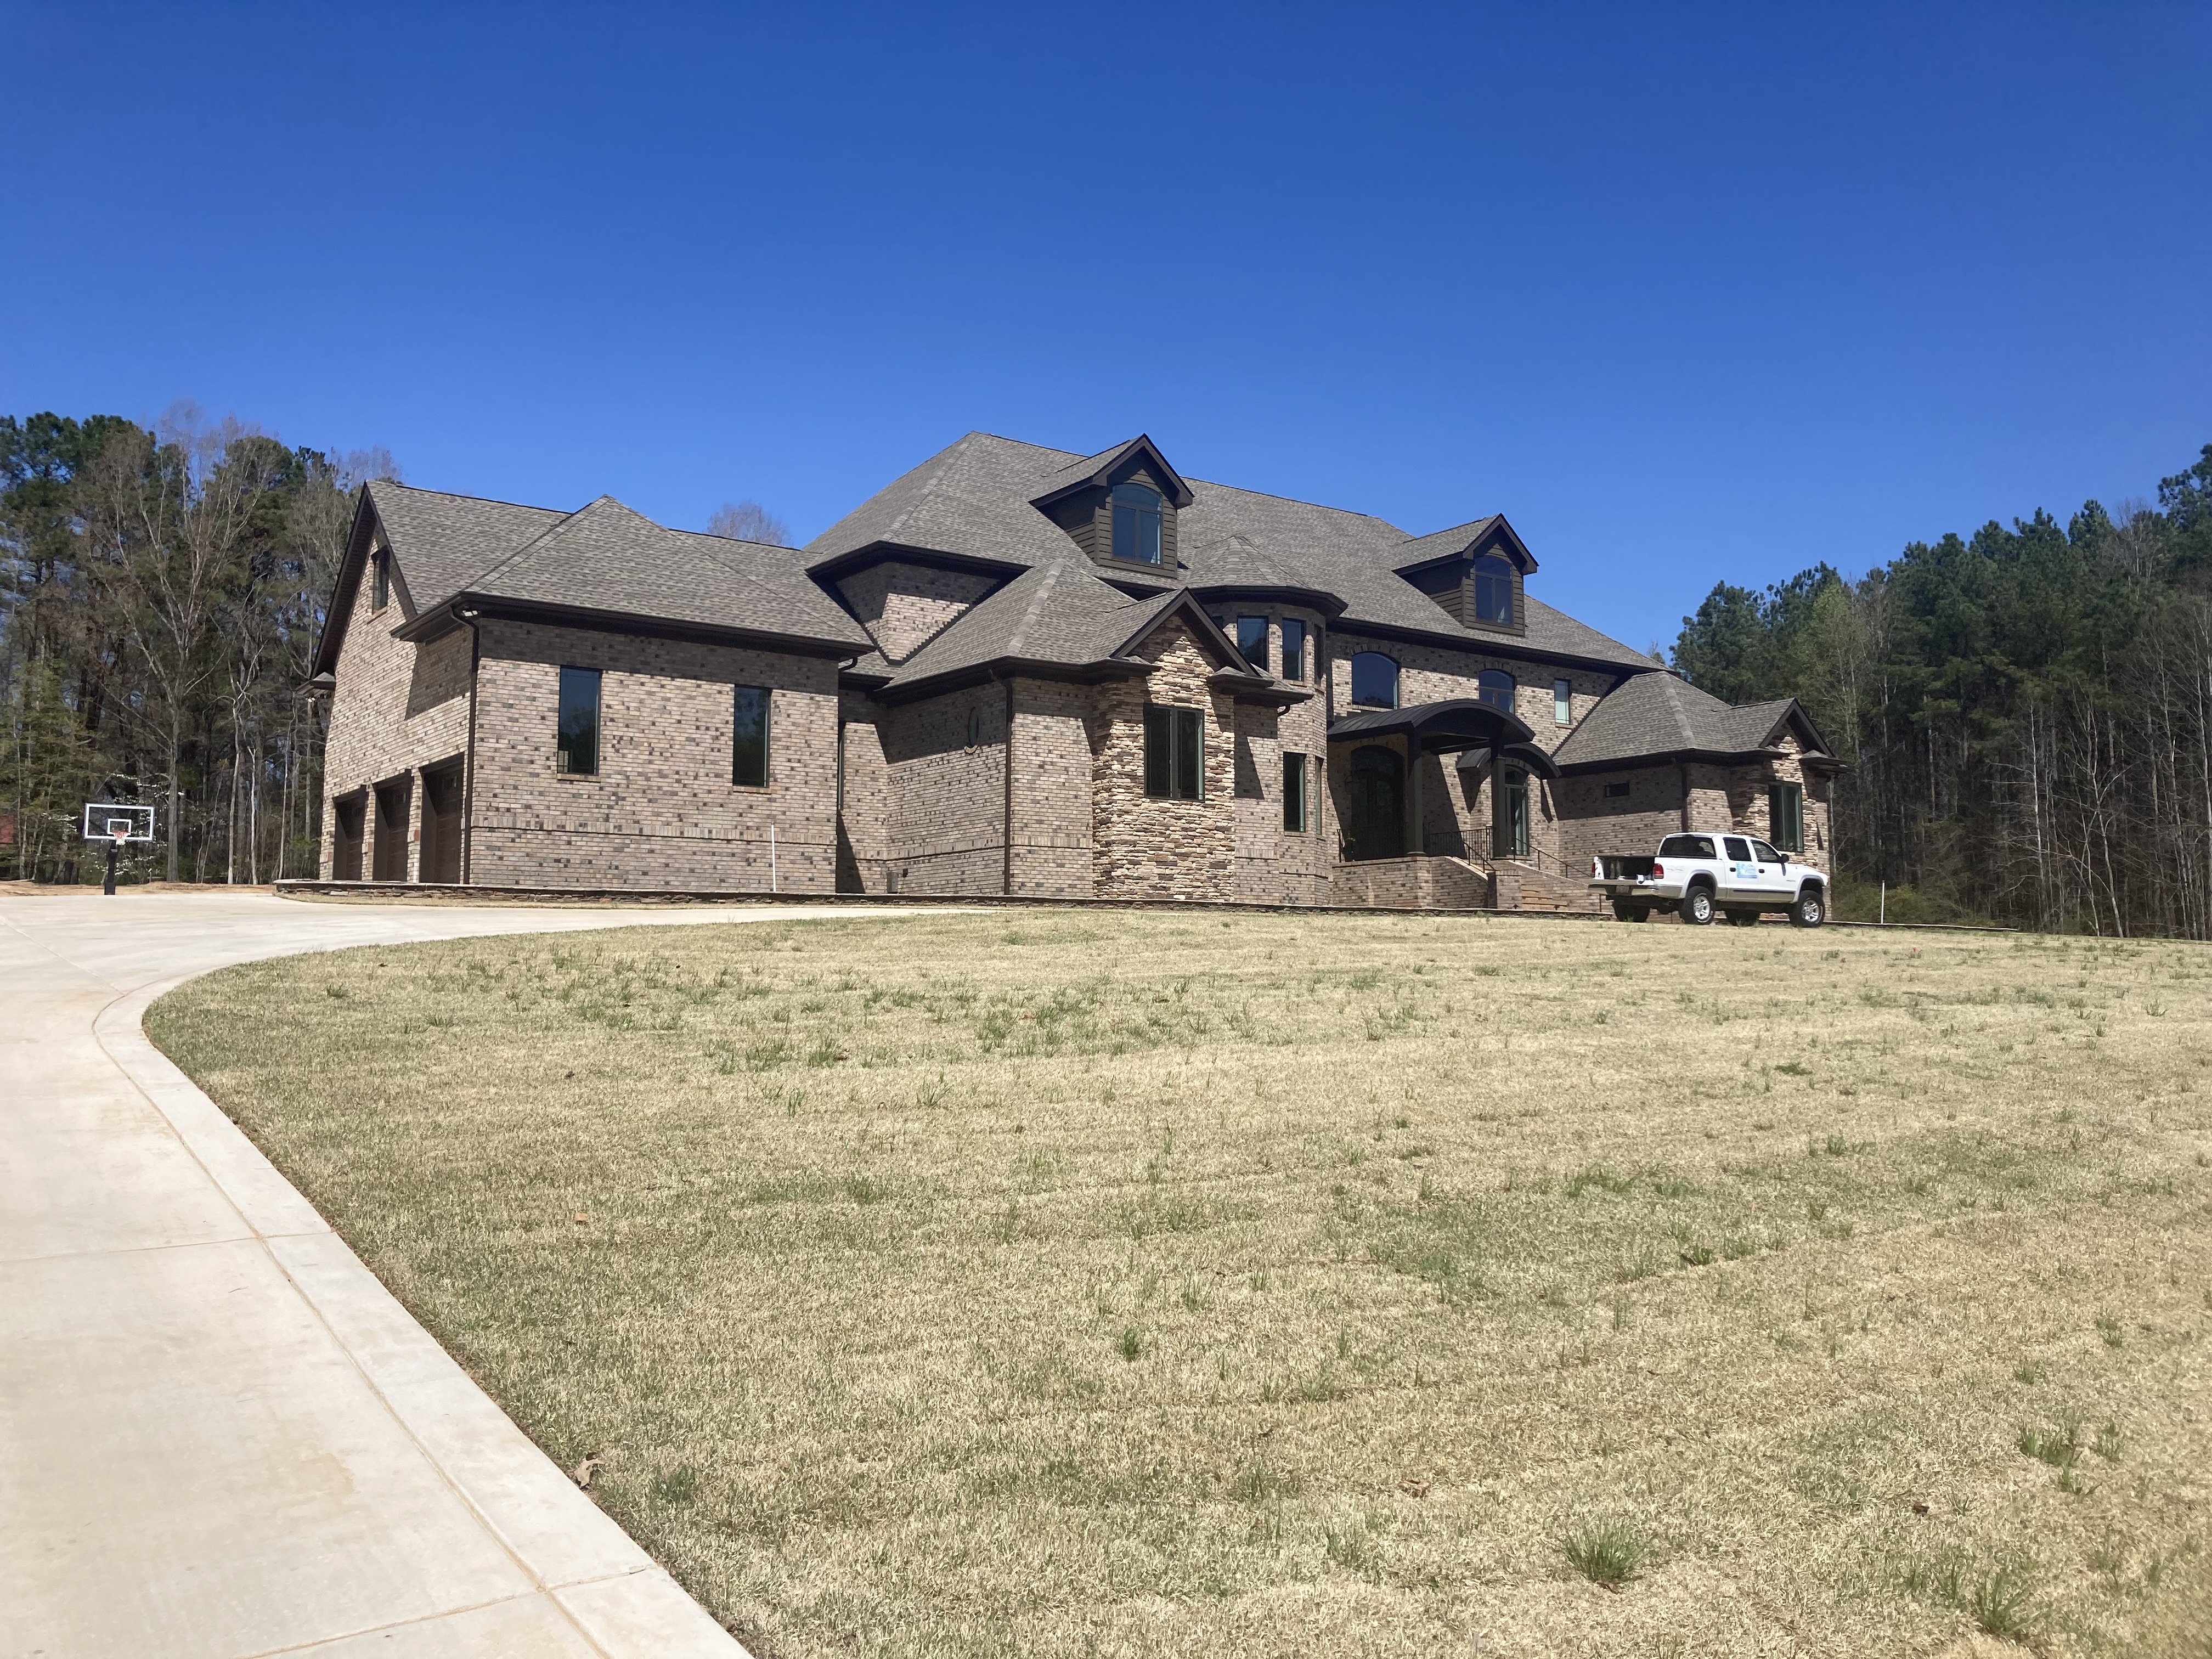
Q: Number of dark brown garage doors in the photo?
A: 3